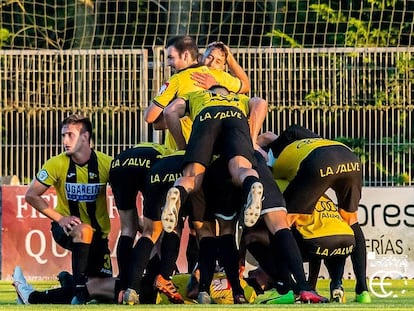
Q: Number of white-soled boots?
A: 2